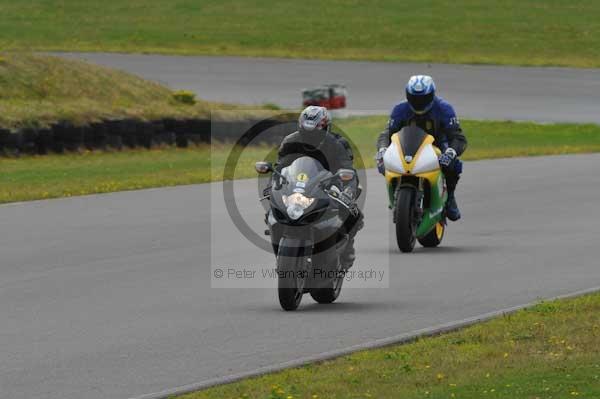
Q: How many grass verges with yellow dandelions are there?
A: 2